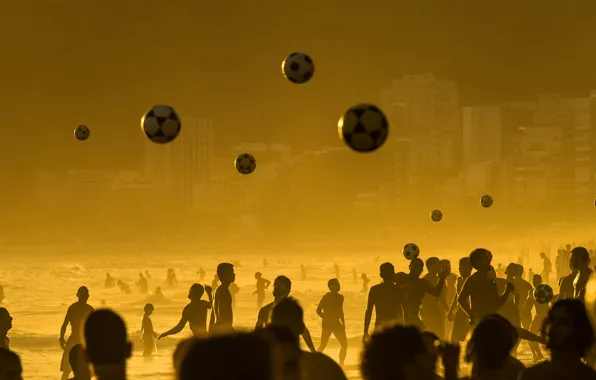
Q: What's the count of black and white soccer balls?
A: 9